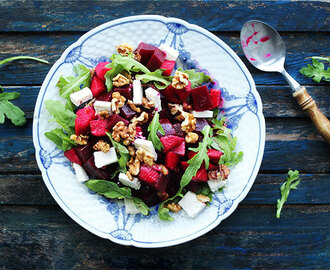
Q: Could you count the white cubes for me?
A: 13